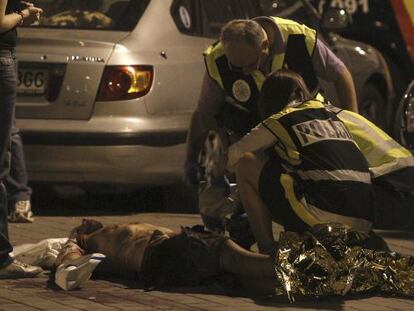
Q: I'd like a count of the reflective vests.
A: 3